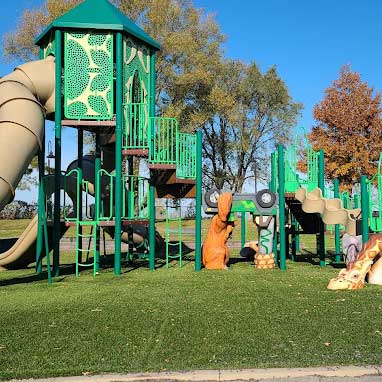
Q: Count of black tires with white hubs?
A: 2